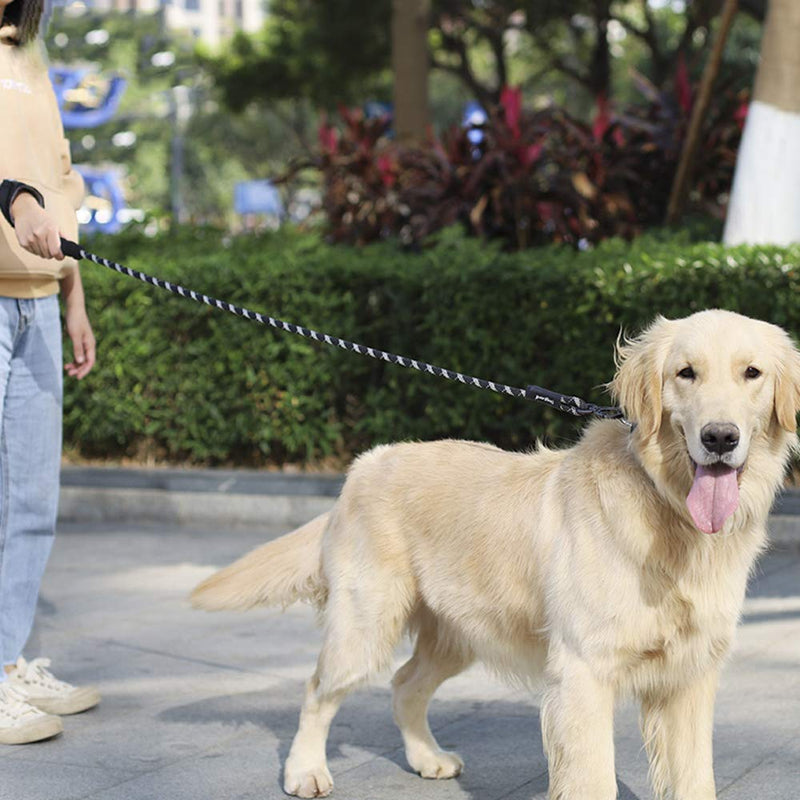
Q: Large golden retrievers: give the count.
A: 1